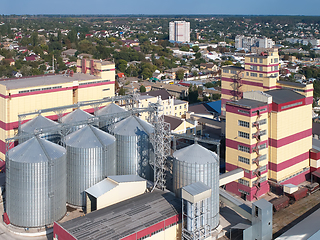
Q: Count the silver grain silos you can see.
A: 7